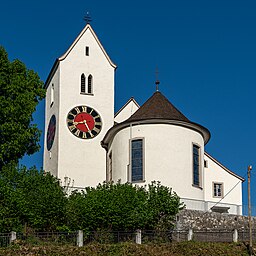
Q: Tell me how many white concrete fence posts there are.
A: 5